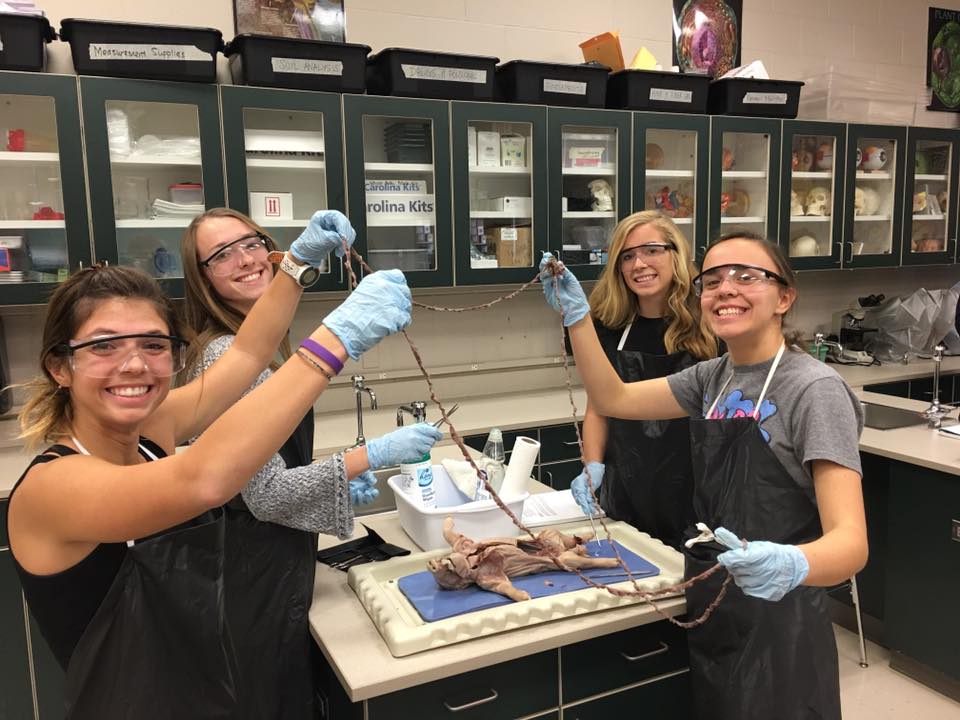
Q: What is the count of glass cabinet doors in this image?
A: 11